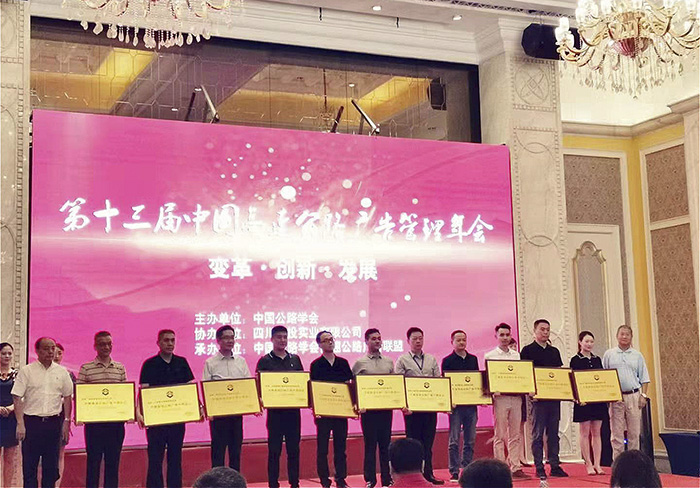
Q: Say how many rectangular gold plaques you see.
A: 11